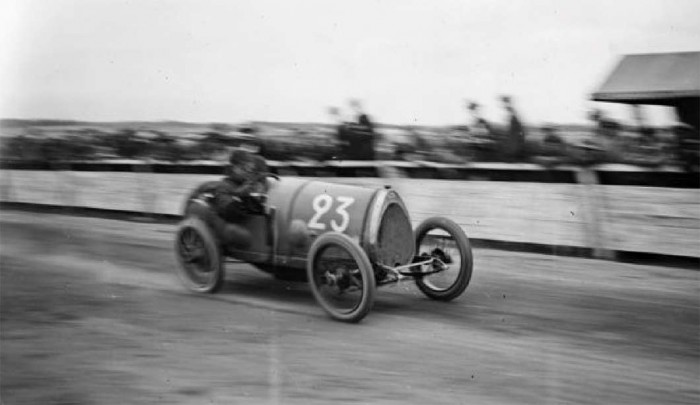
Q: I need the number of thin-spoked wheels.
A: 3